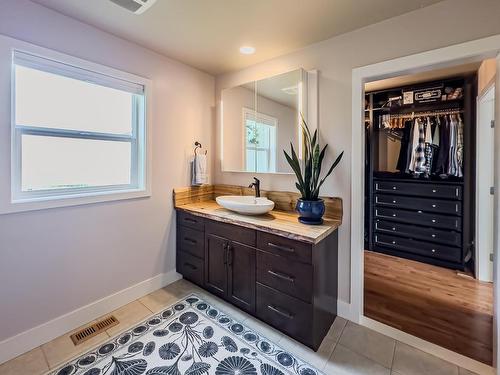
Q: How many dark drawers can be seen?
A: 11